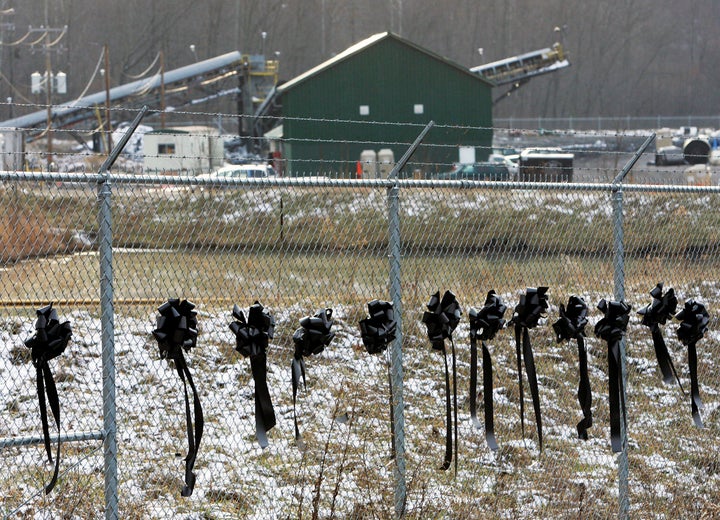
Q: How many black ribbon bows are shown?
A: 12